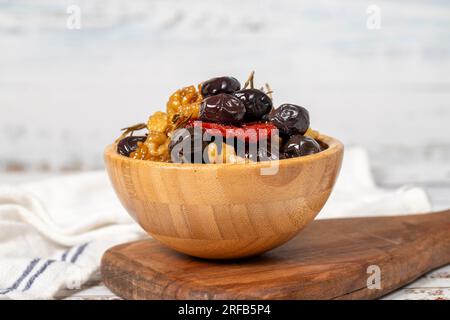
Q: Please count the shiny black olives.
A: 8